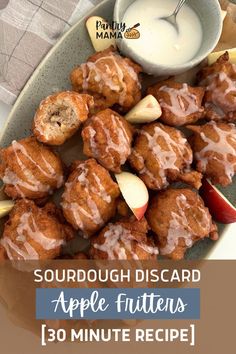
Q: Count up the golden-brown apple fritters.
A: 12